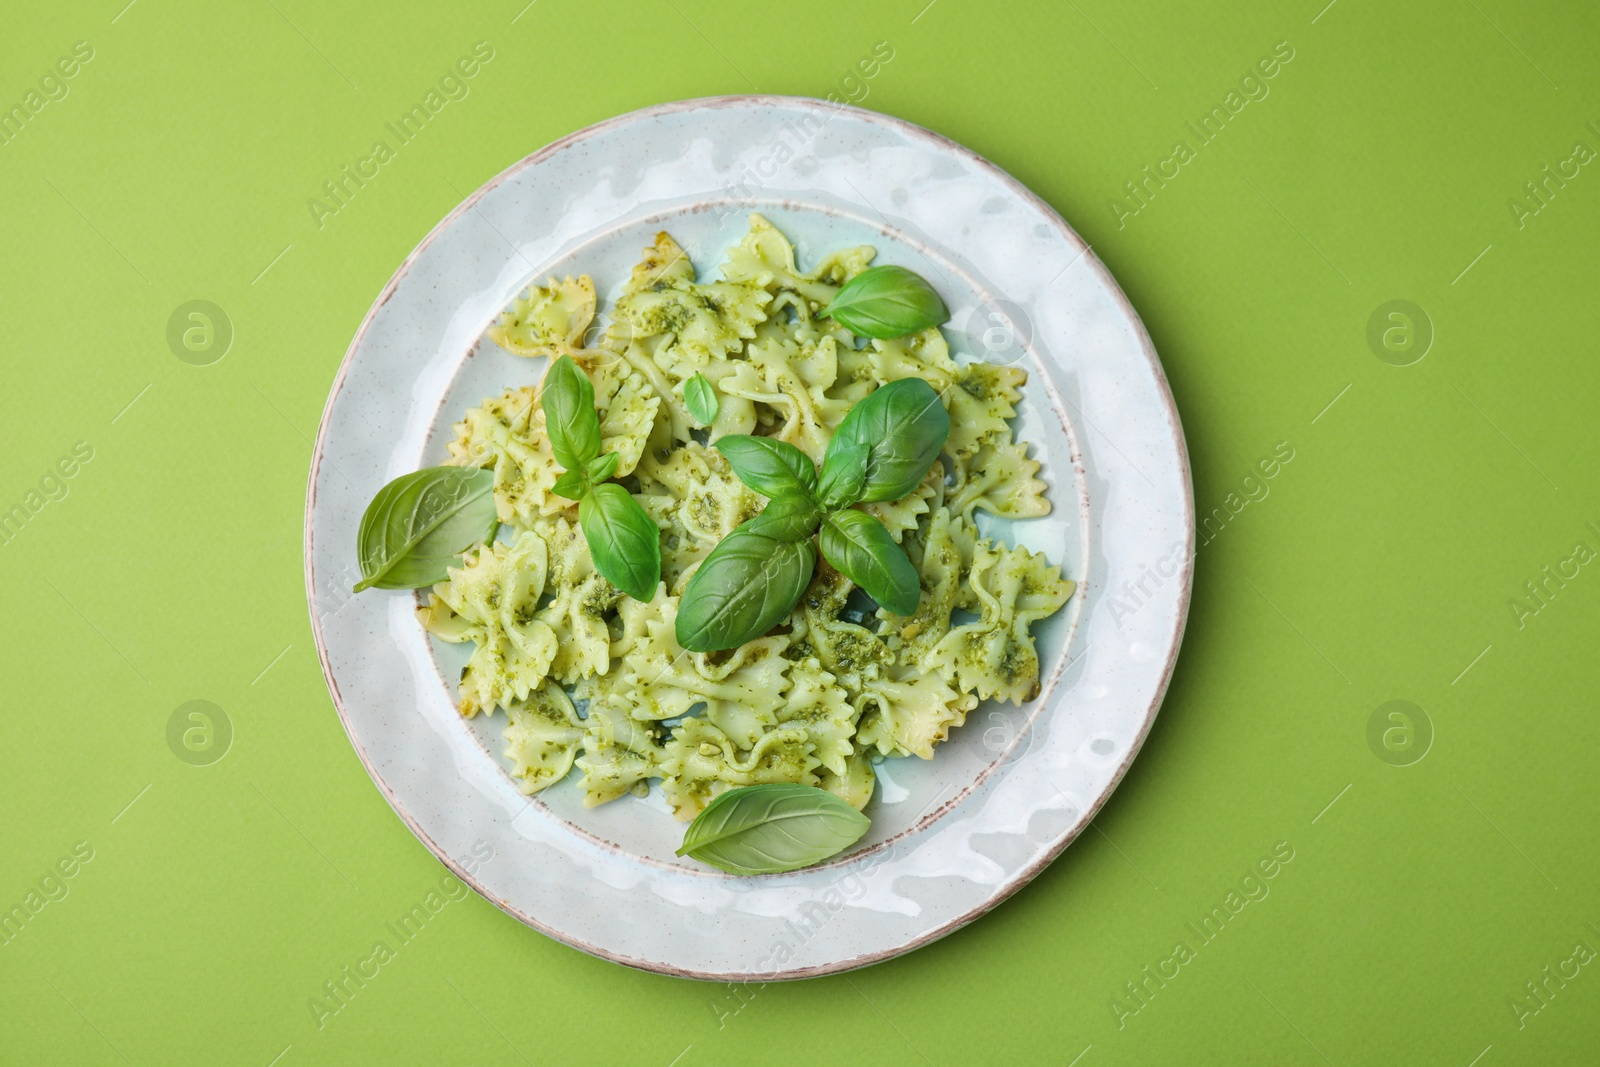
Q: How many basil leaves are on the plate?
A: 14